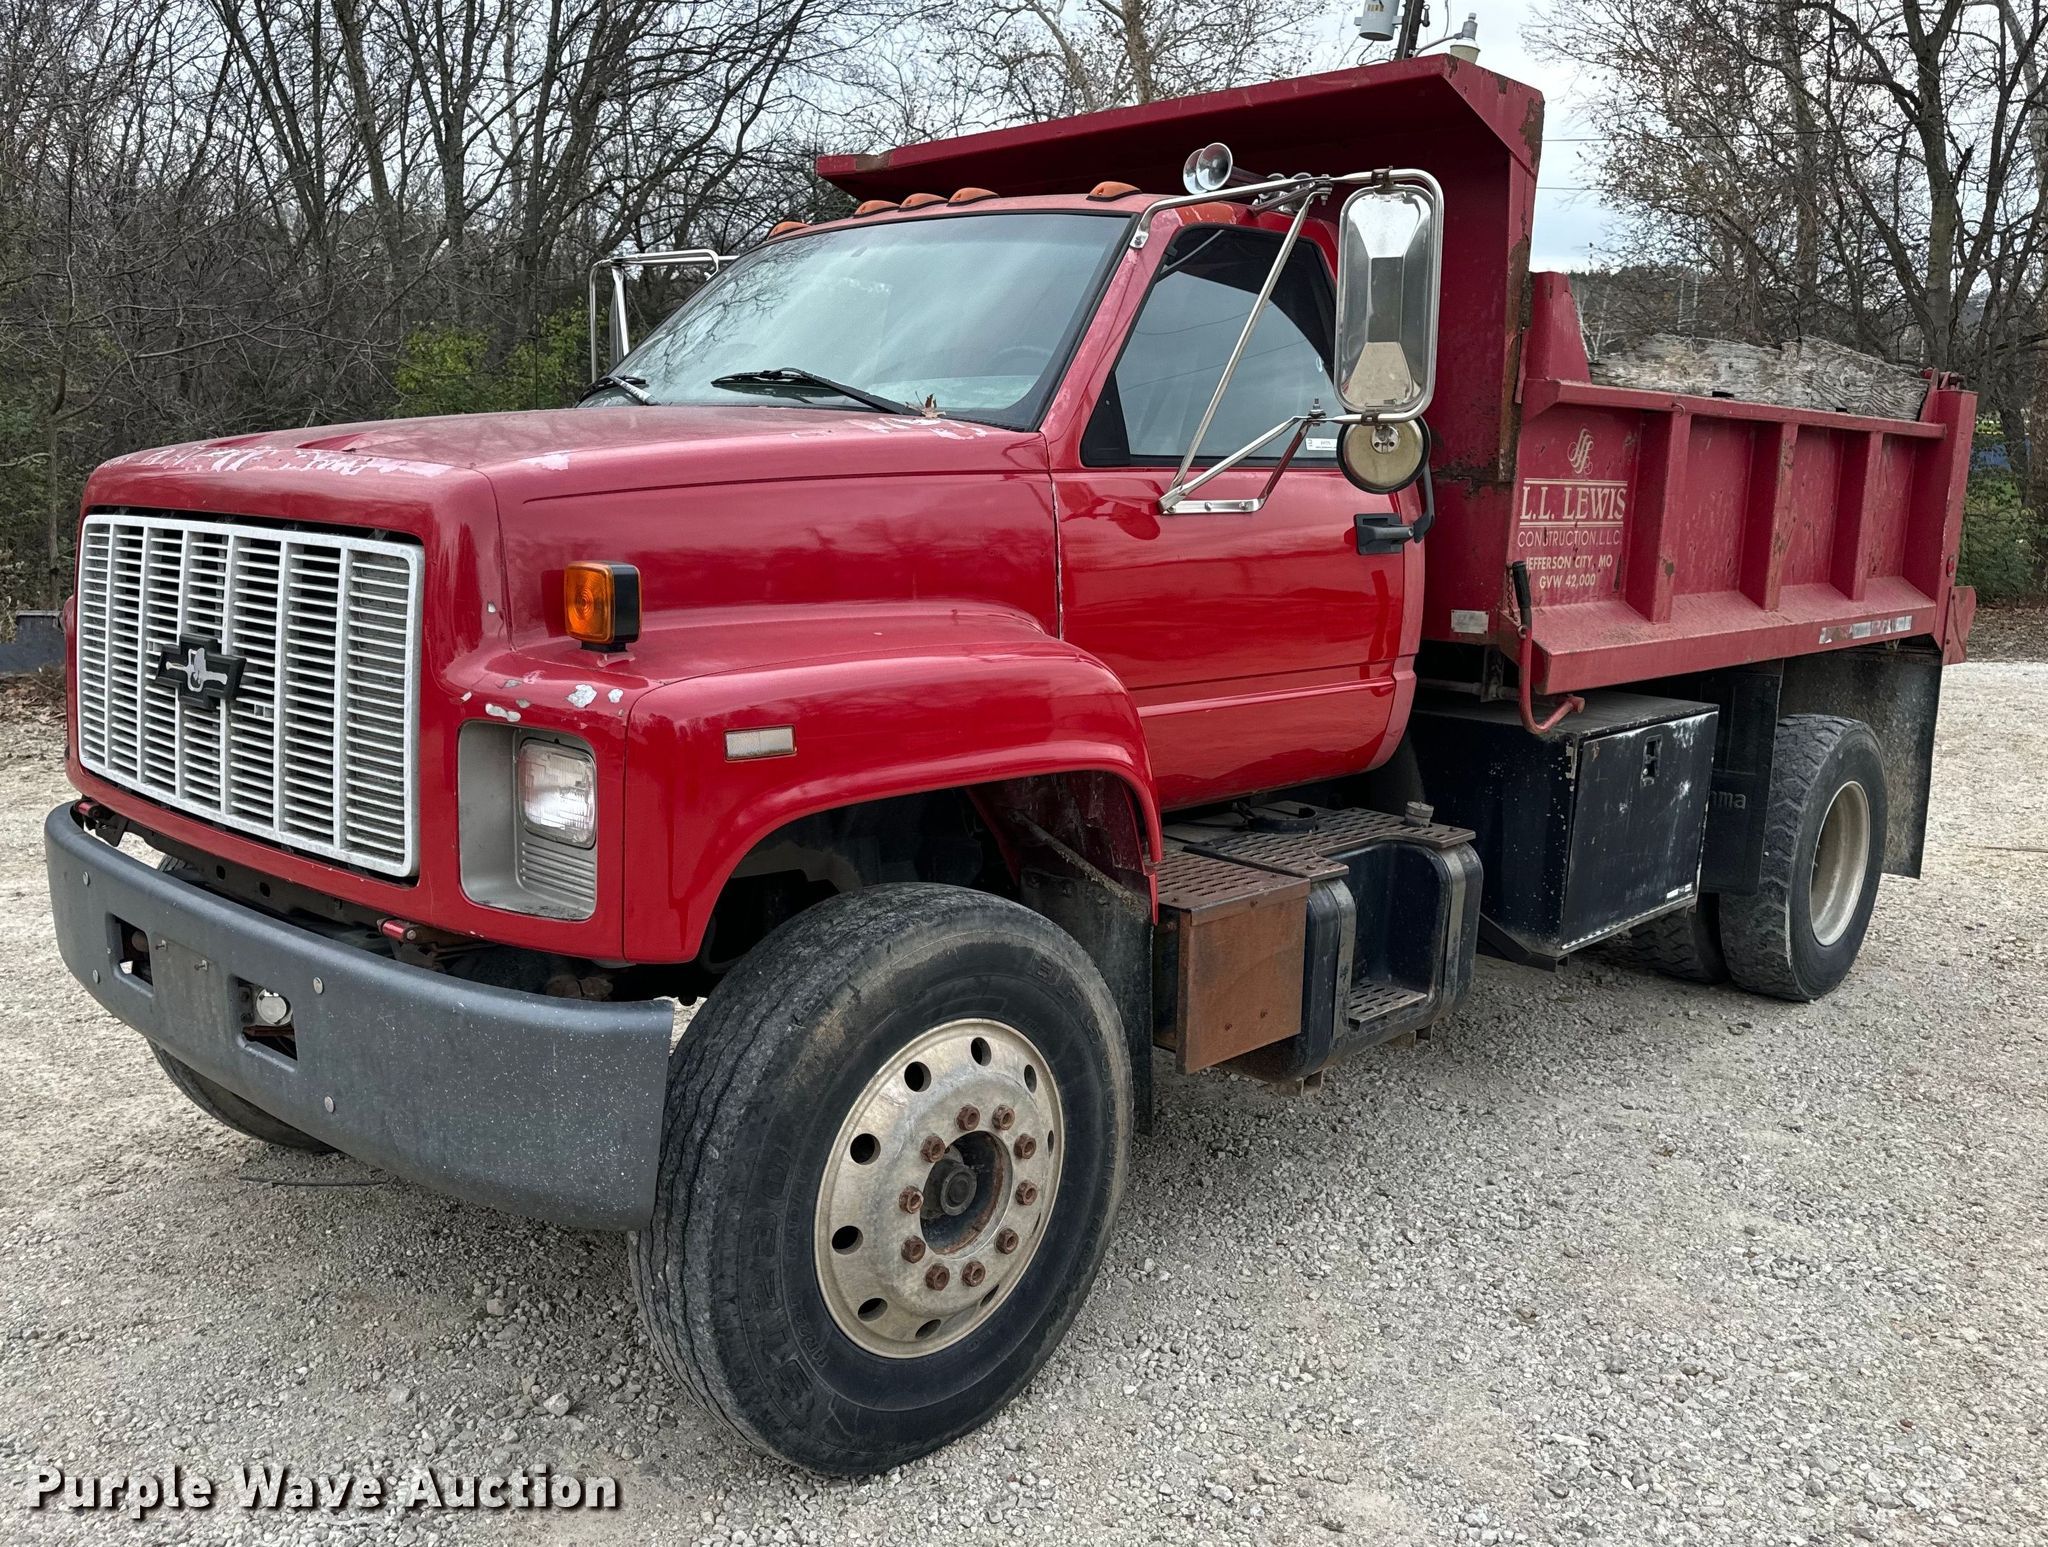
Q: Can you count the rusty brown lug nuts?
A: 10